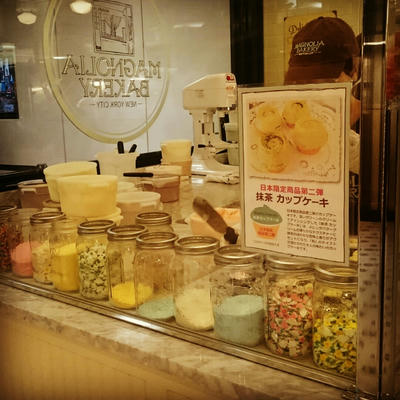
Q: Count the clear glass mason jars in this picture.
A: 12